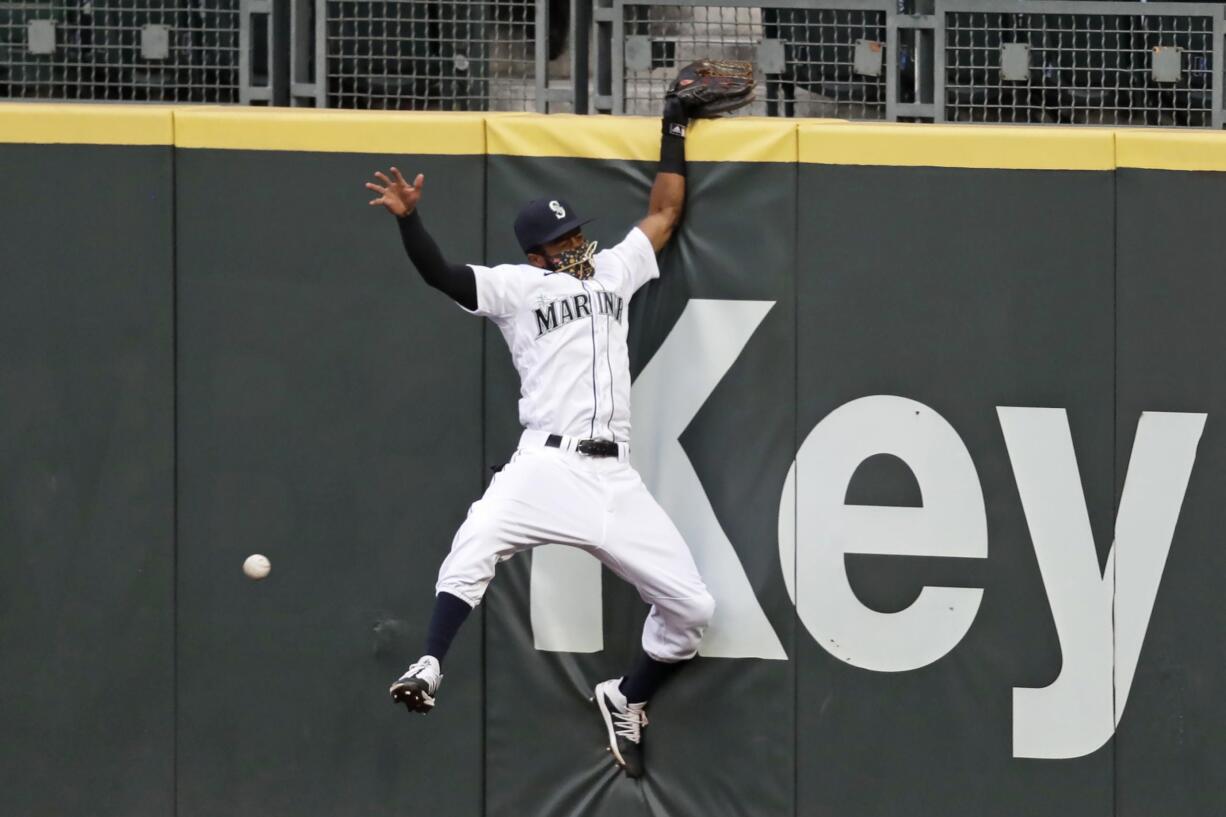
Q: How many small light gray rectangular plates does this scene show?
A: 7